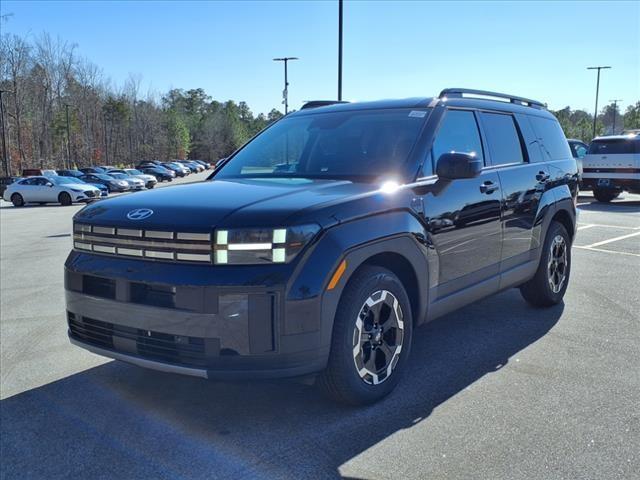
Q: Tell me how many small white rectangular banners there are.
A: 1